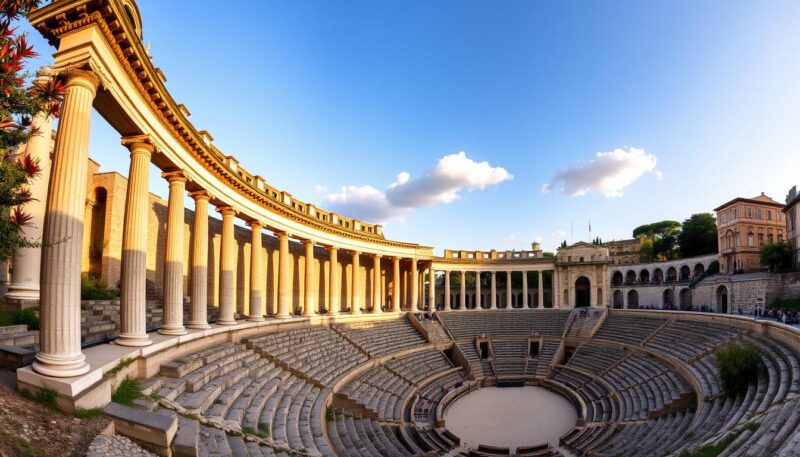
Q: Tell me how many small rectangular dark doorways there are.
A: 2